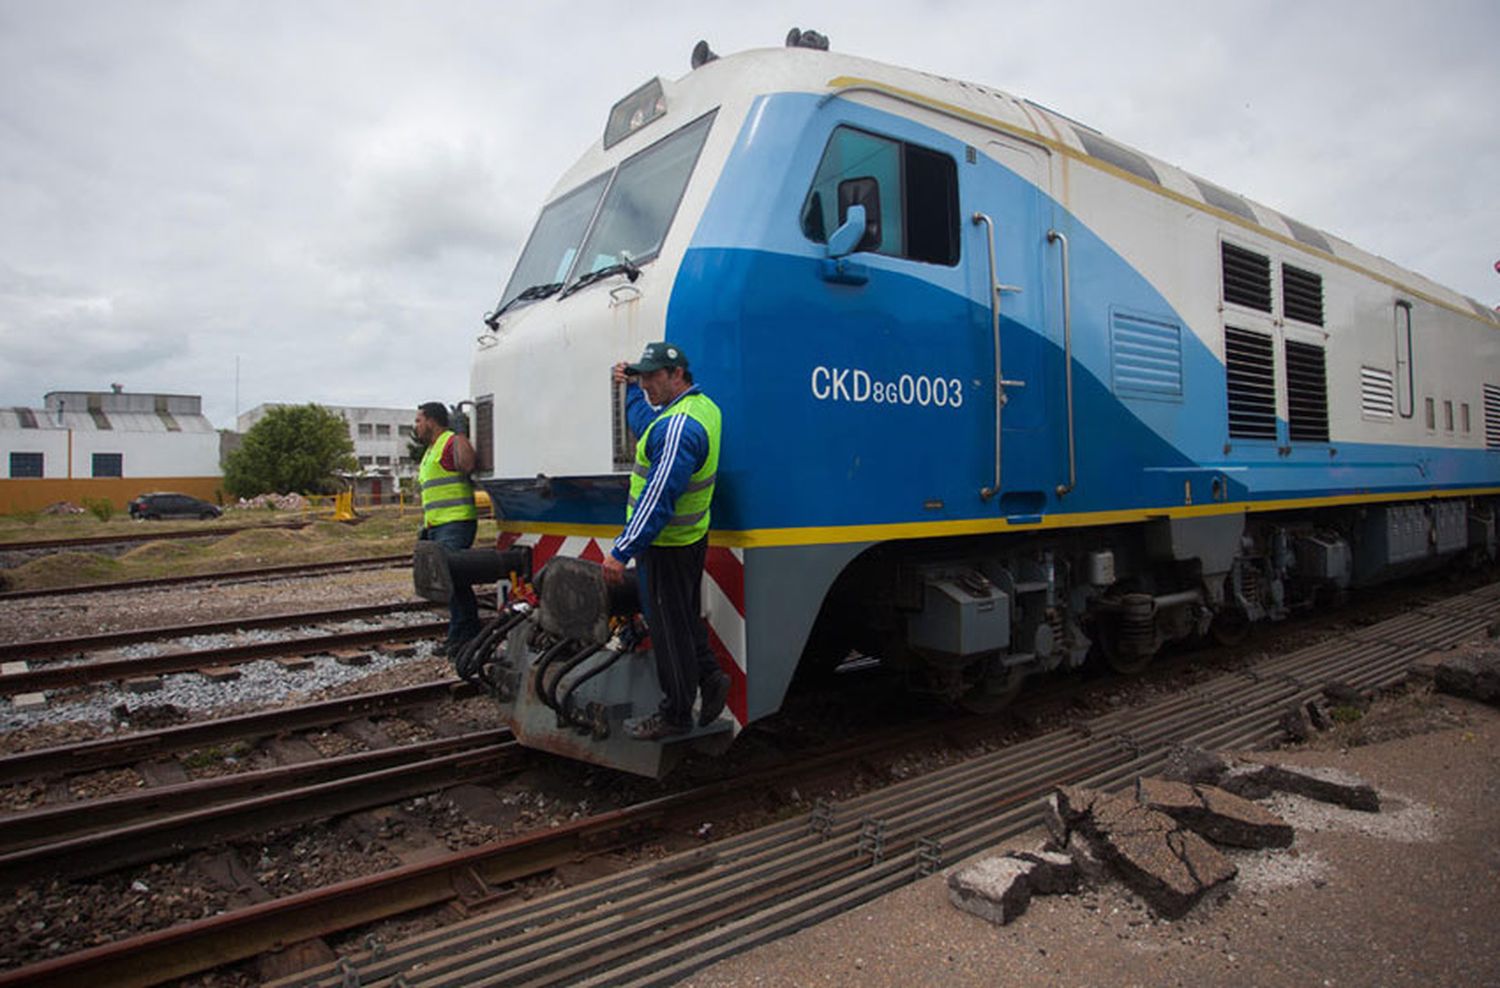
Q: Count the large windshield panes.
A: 2